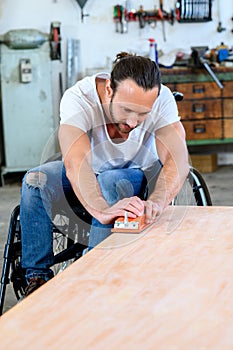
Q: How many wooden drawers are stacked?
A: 3